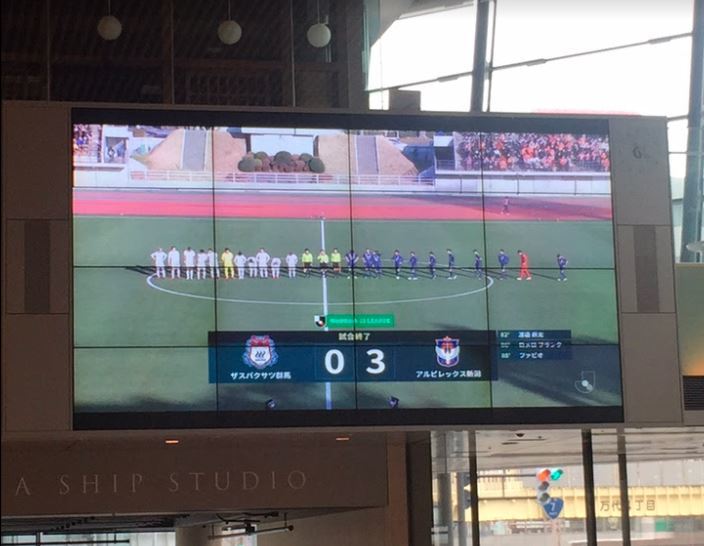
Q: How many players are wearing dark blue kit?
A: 10